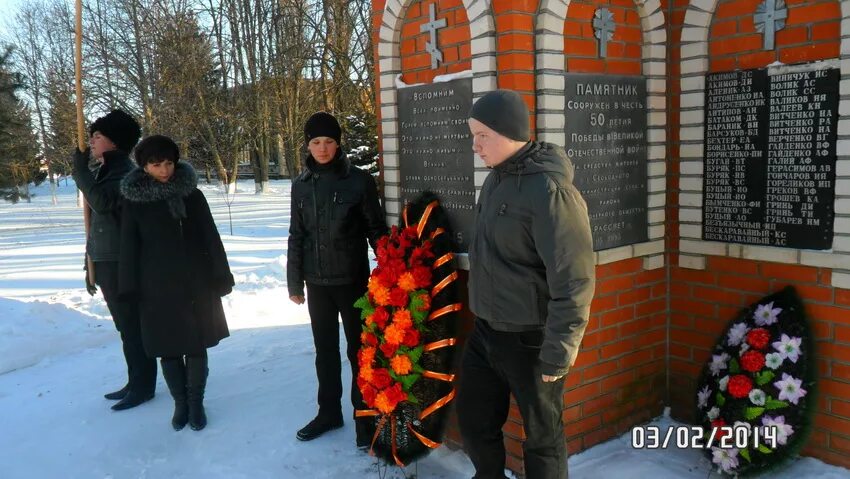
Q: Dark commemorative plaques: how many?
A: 3